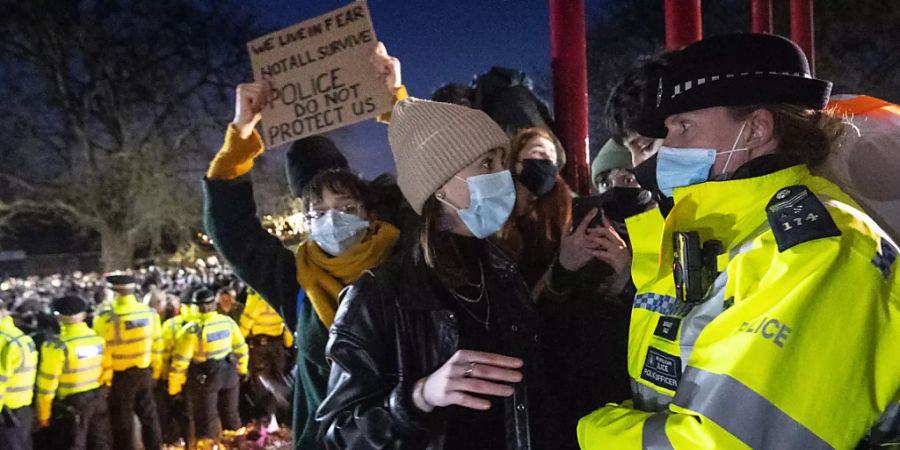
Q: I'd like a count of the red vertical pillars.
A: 4